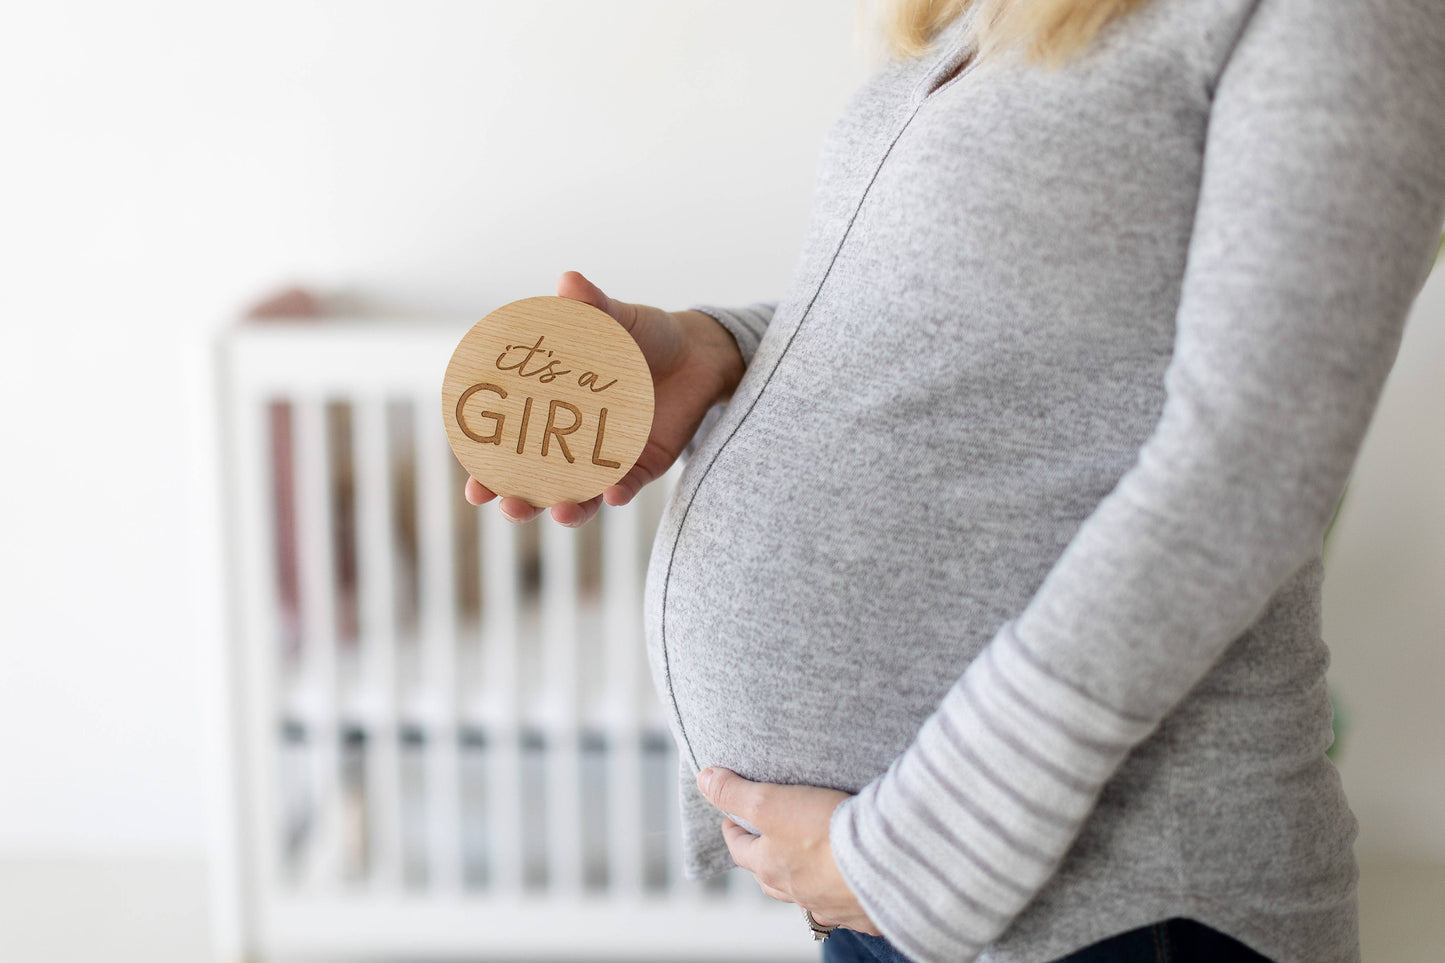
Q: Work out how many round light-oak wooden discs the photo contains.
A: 1